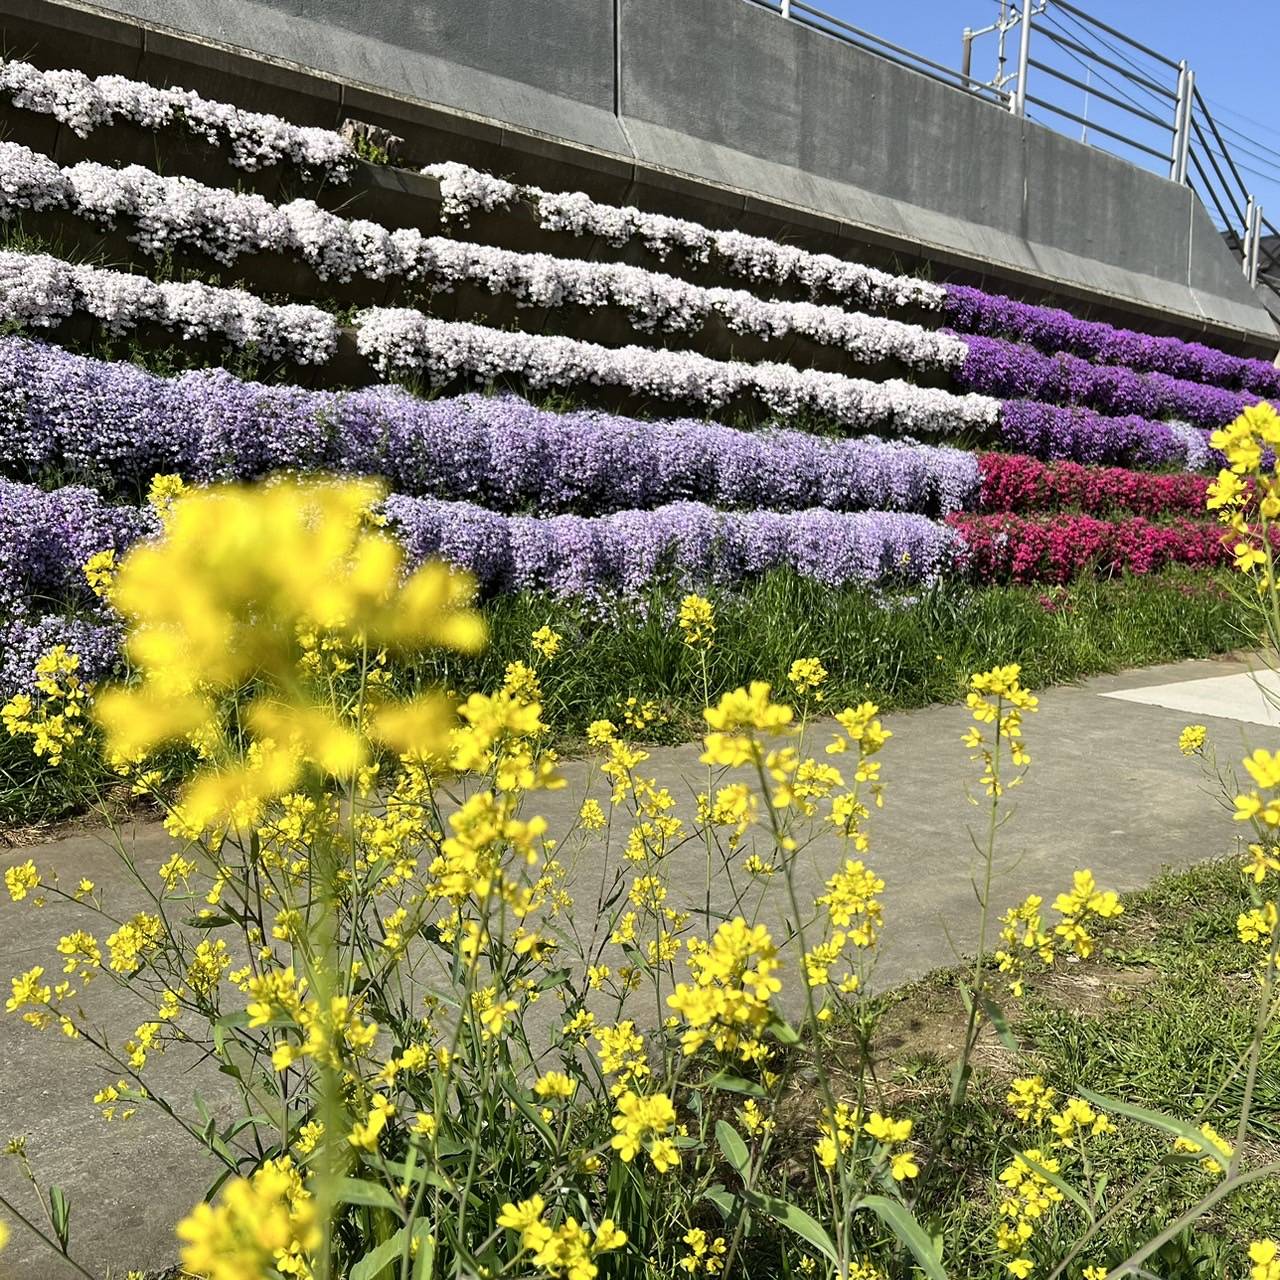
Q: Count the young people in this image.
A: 0